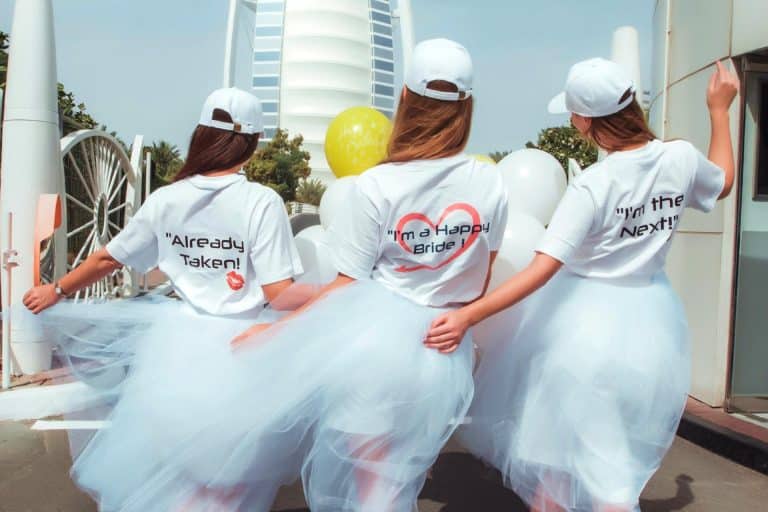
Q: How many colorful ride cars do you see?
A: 0